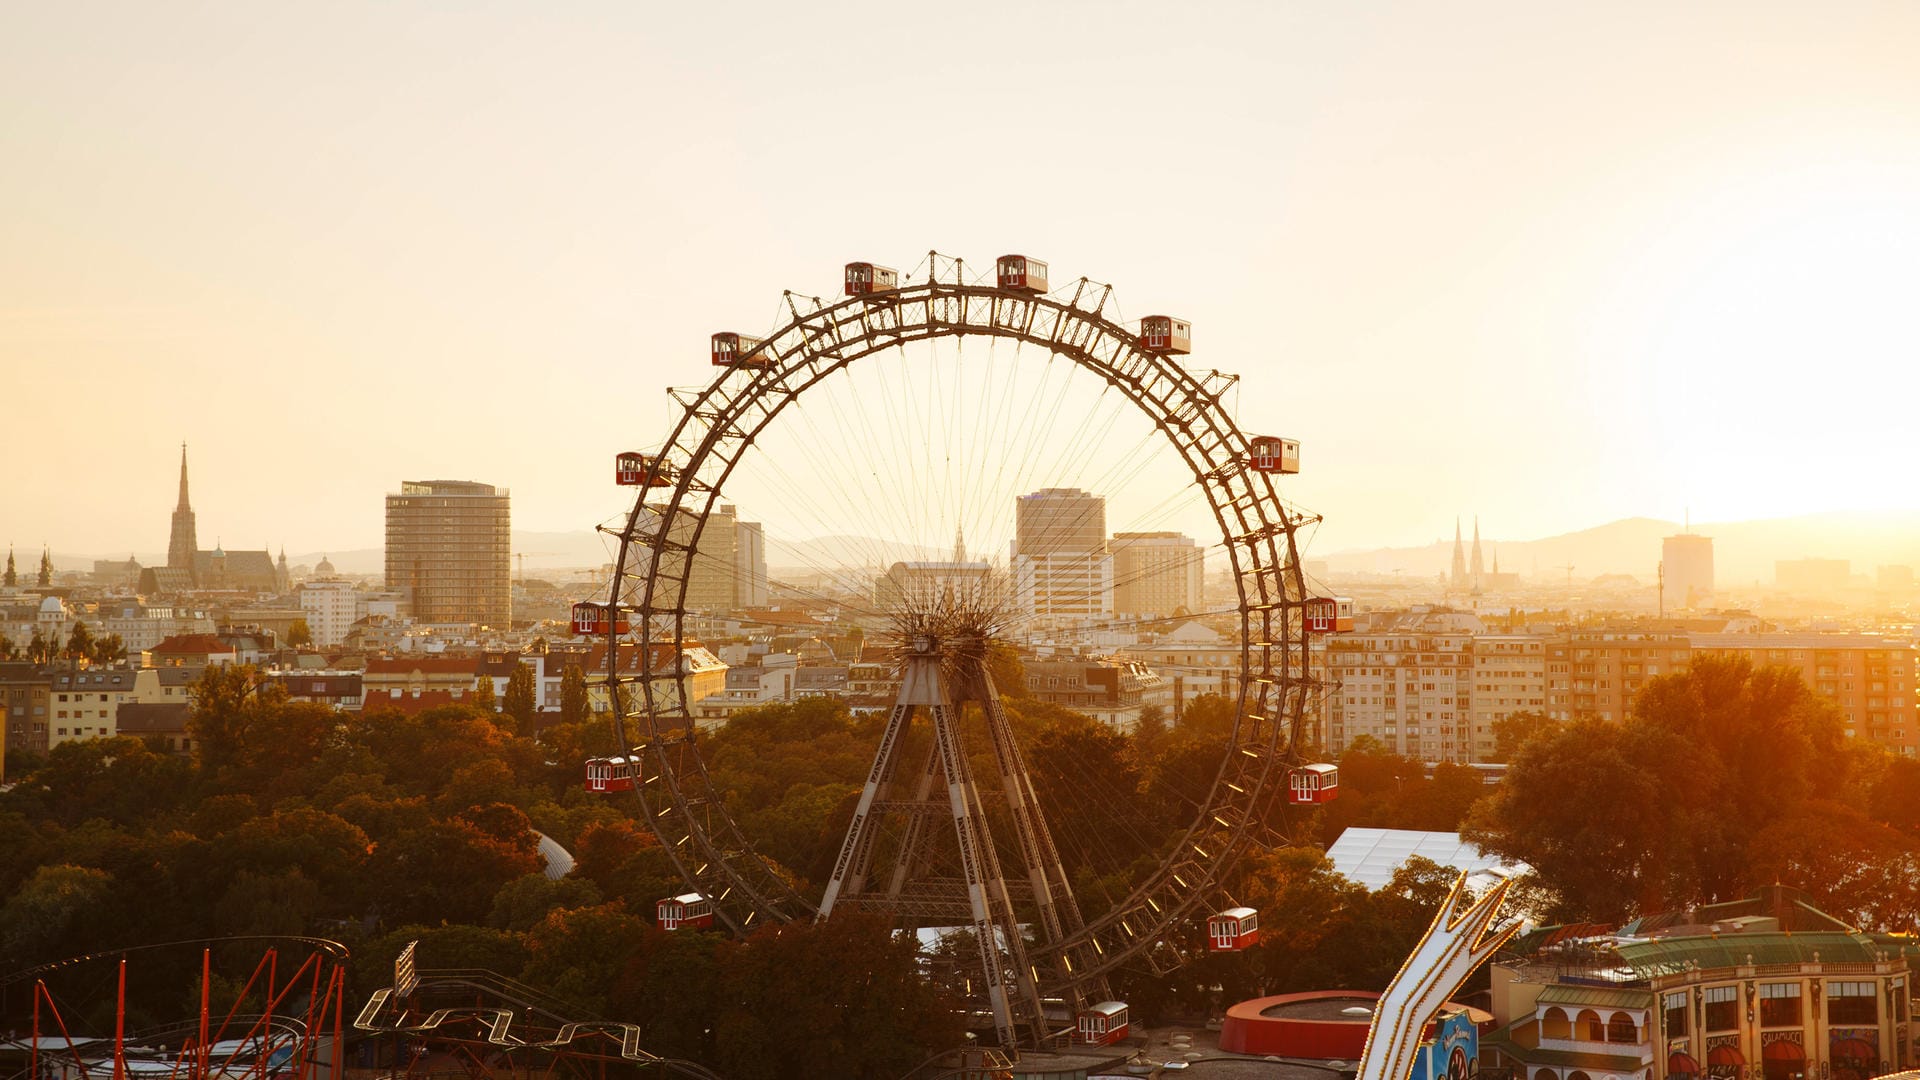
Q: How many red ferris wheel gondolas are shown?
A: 13